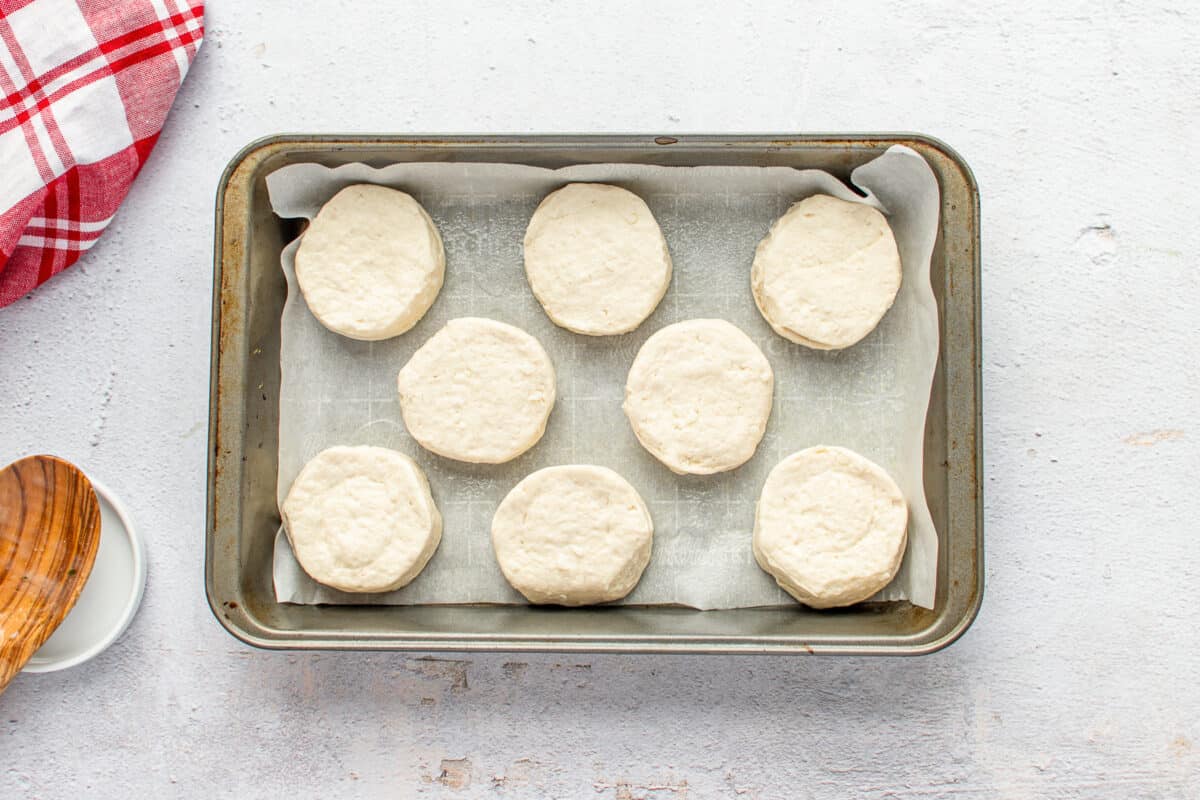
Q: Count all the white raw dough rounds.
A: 8